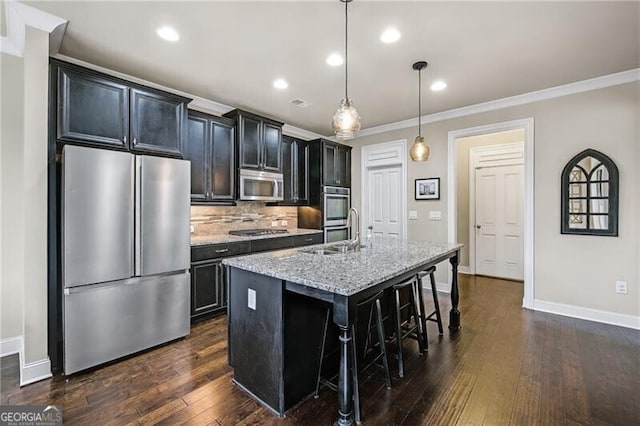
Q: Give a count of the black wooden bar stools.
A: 3